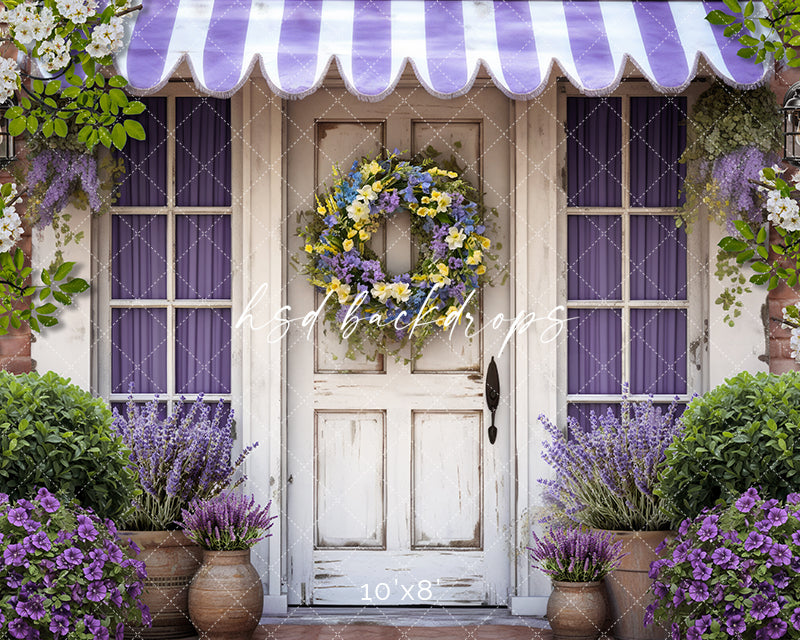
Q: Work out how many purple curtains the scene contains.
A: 2